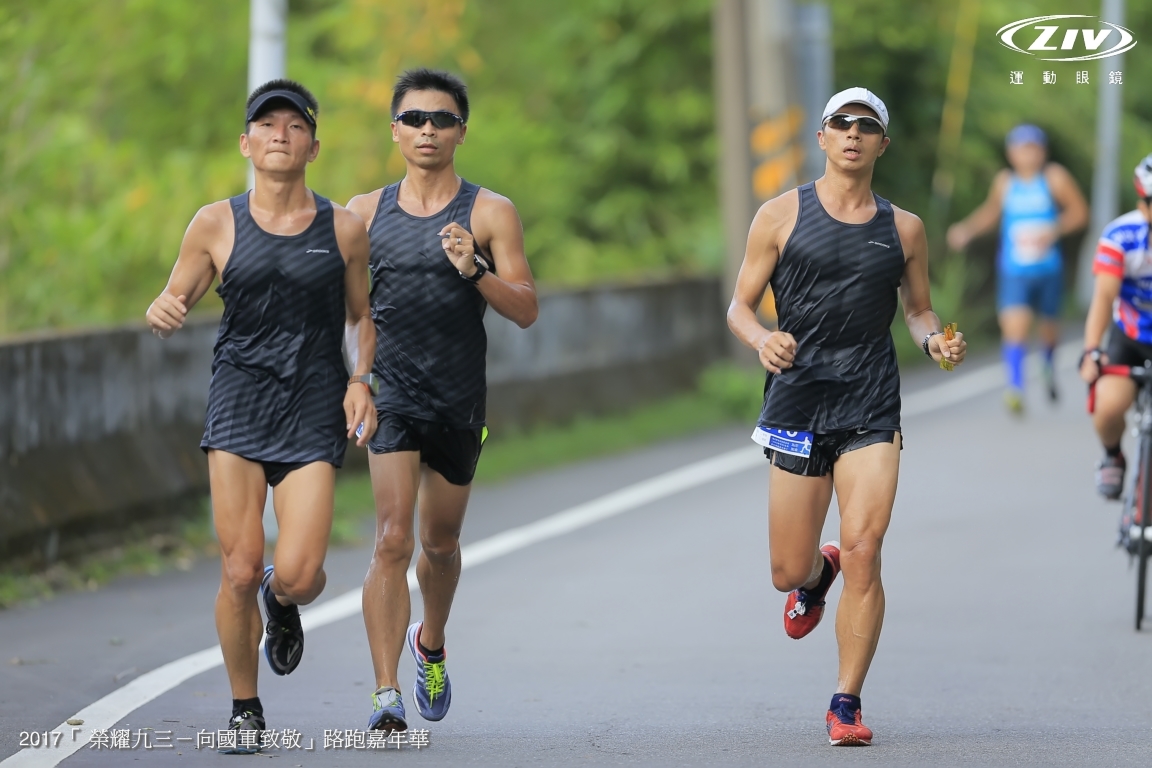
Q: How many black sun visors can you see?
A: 1